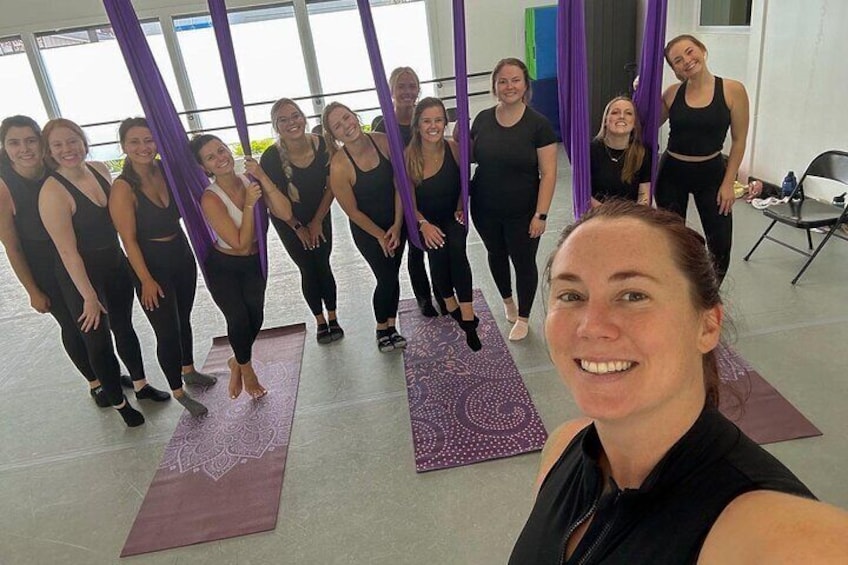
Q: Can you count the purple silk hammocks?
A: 3